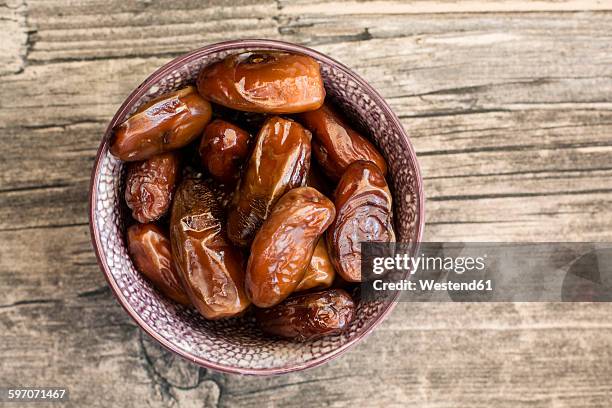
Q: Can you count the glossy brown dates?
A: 12